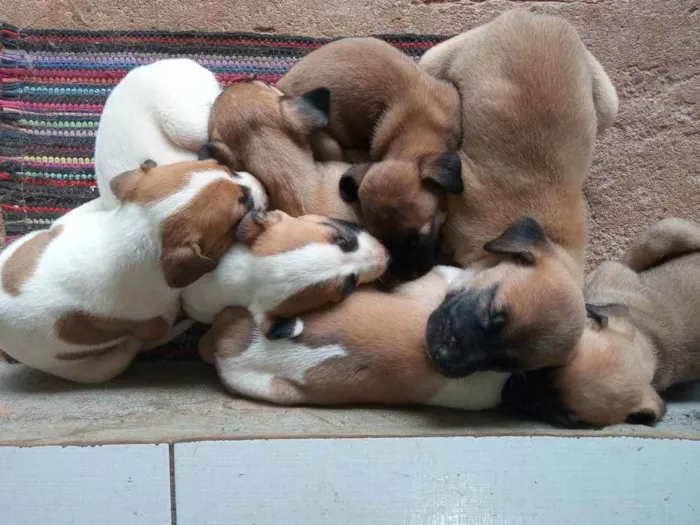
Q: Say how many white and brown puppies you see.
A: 3